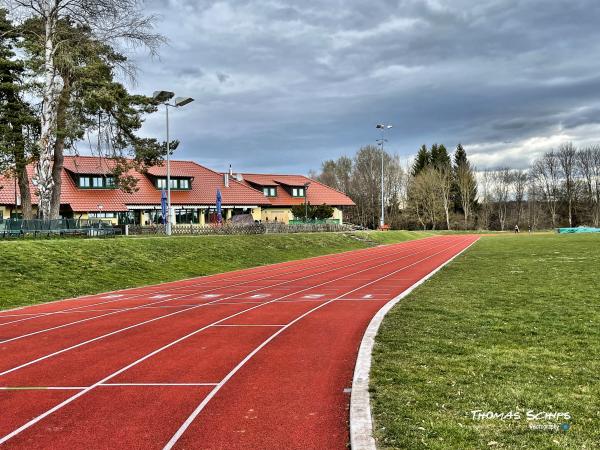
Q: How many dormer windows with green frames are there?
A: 4